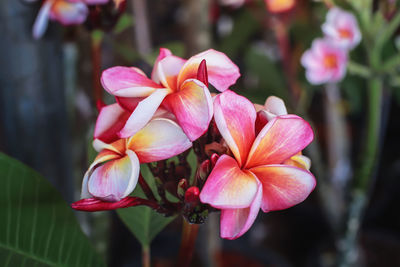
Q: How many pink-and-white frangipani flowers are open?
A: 3